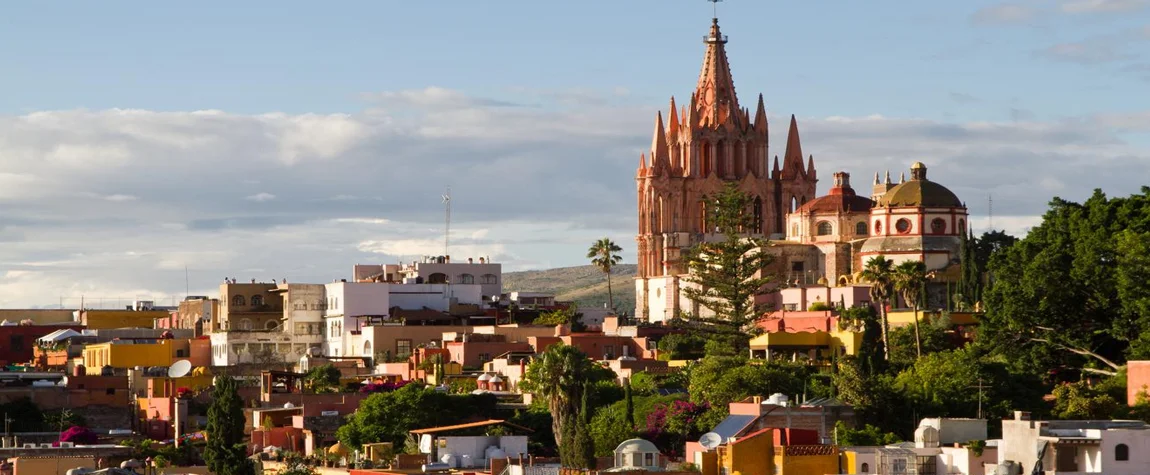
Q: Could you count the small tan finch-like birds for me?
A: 0